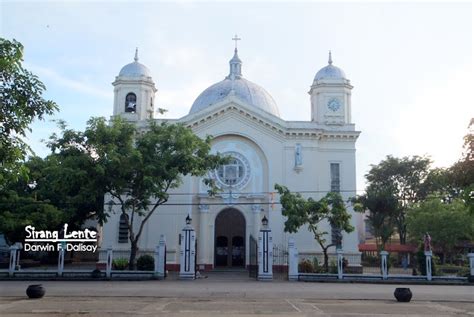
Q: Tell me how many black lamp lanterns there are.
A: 2